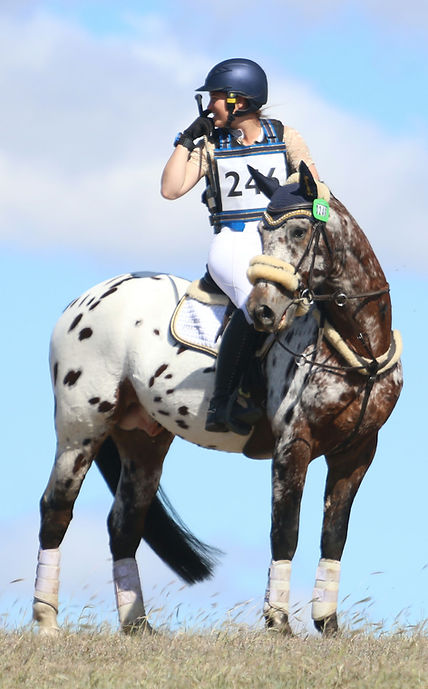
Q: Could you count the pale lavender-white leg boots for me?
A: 4